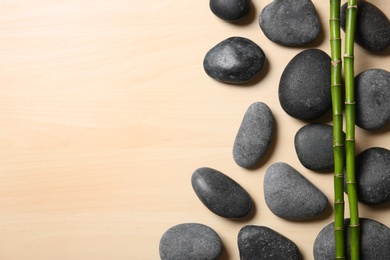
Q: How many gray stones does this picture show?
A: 14